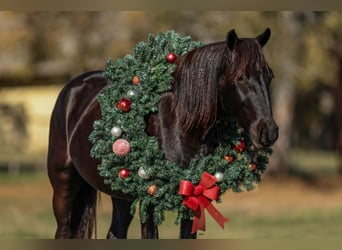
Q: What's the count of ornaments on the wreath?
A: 13